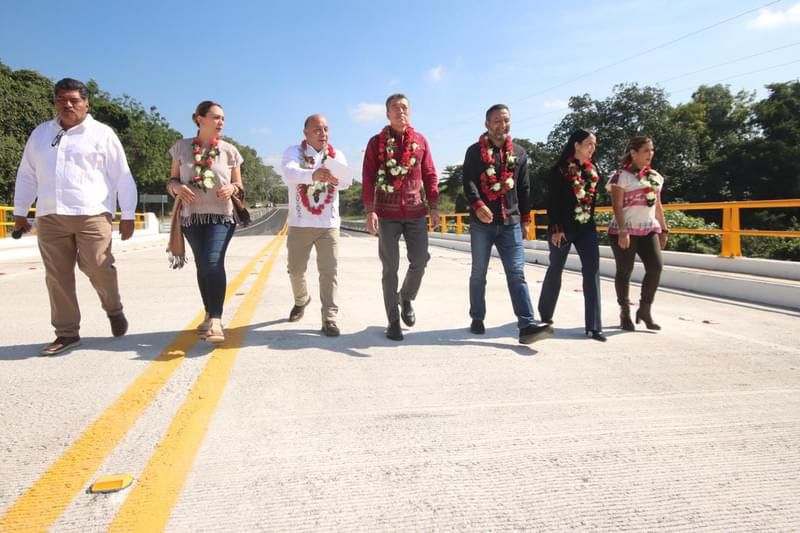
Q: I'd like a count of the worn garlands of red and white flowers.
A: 6